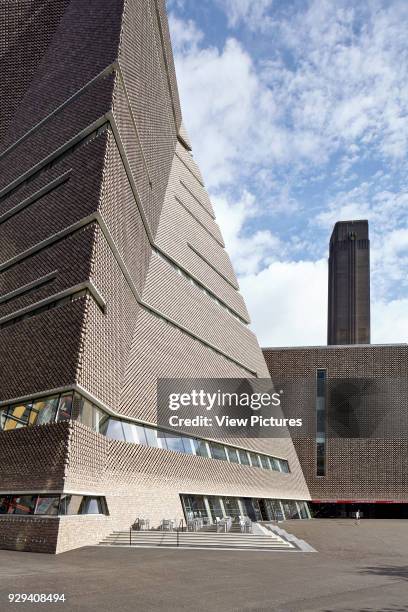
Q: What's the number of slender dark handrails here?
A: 2